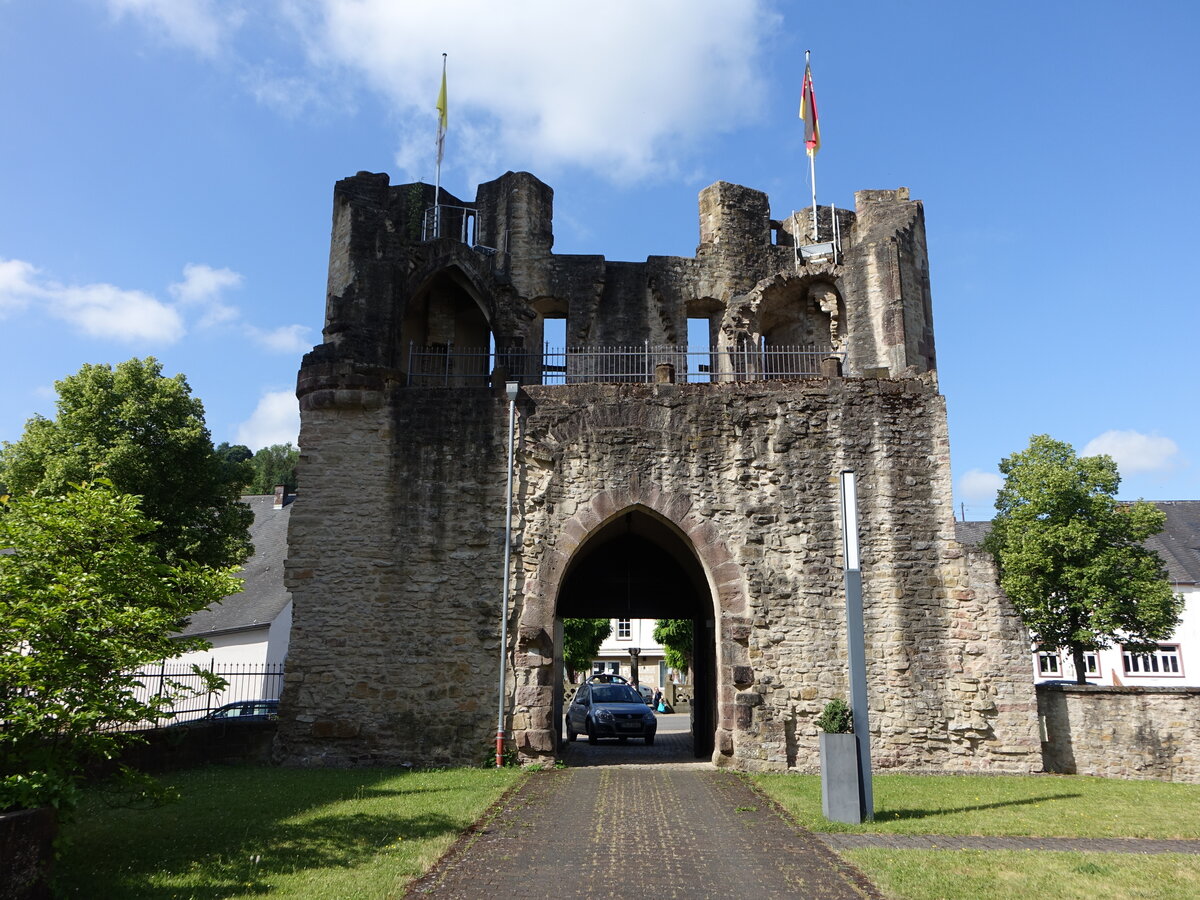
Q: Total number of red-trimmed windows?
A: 3